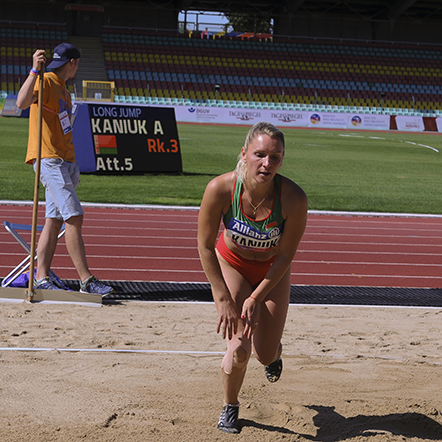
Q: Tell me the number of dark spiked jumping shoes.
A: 2